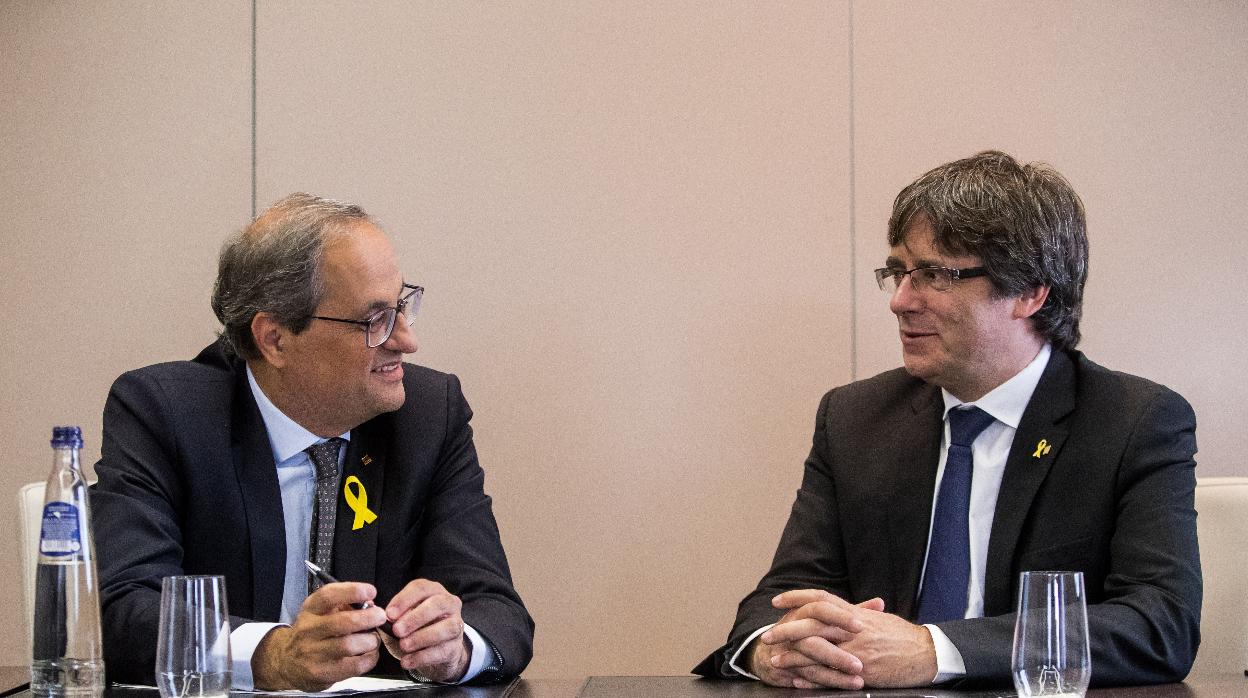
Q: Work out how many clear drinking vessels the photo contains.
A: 2